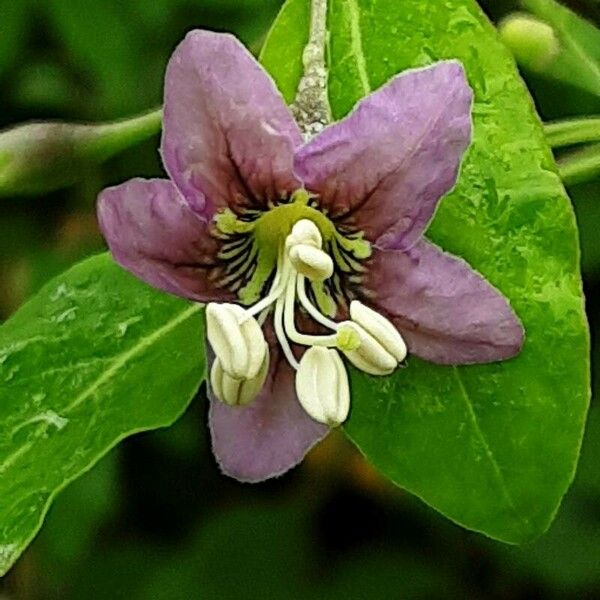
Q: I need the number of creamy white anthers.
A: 5